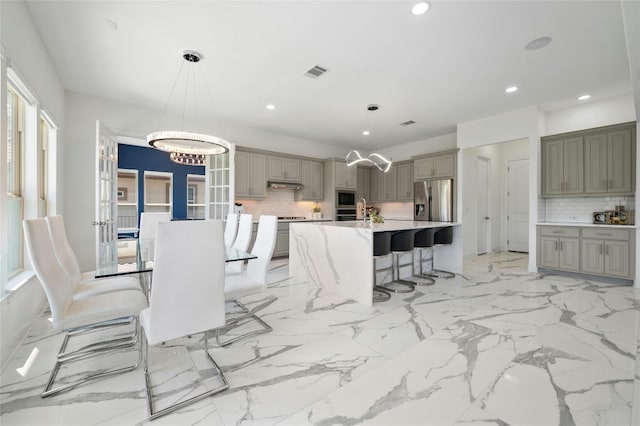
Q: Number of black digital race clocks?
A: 0